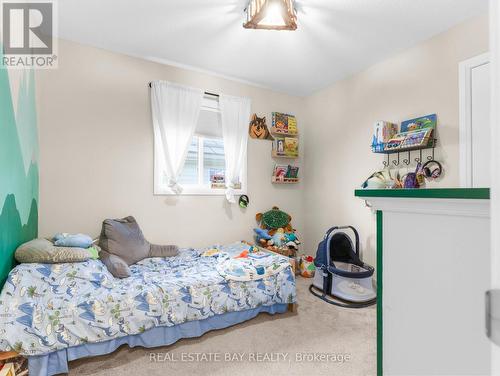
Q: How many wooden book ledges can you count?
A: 3